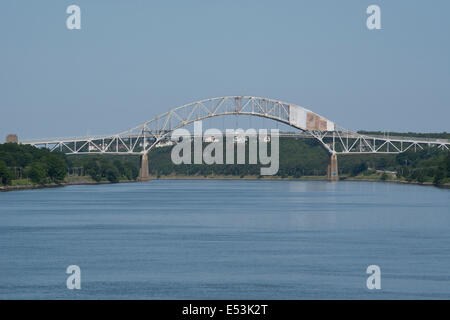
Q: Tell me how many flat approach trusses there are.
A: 2